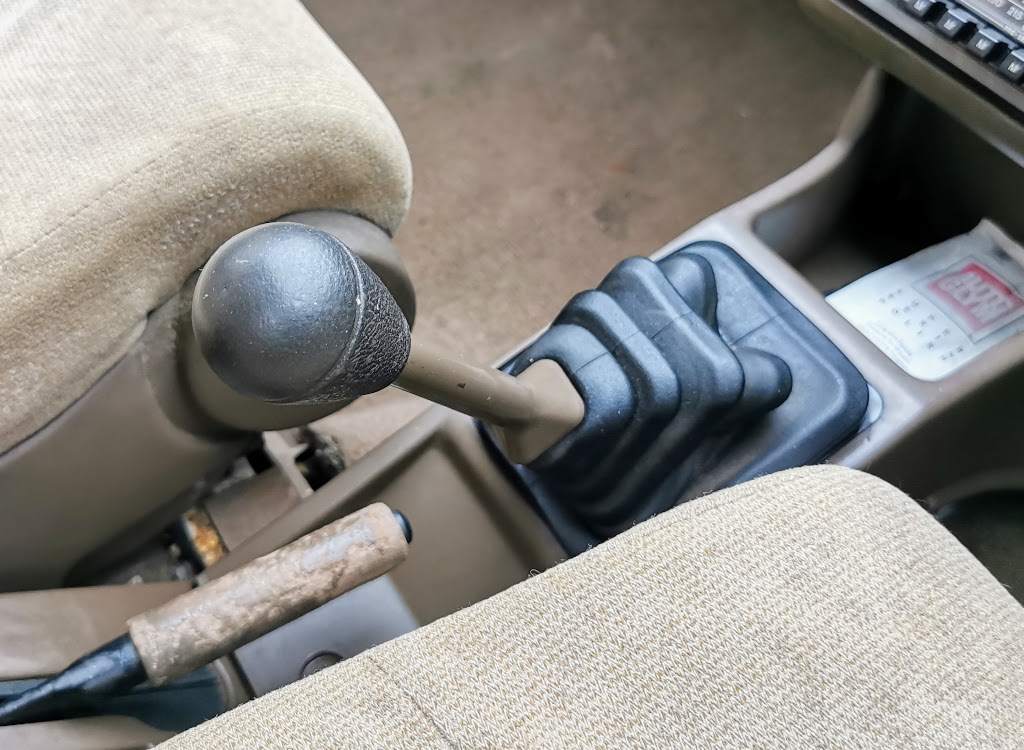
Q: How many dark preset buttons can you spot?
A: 4